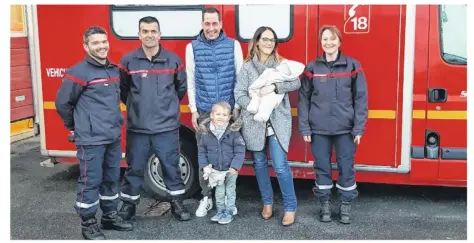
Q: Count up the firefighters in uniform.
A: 3